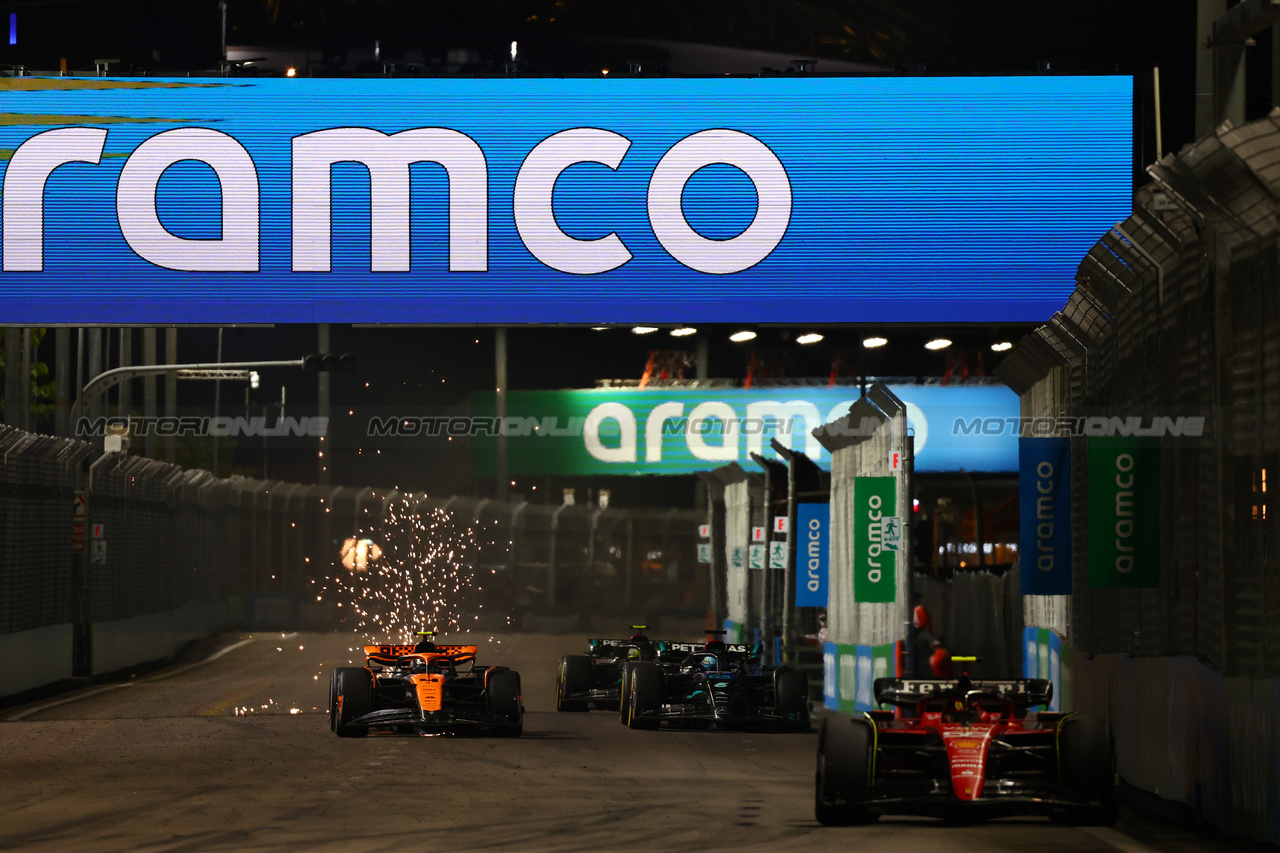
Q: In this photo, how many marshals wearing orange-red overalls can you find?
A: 2